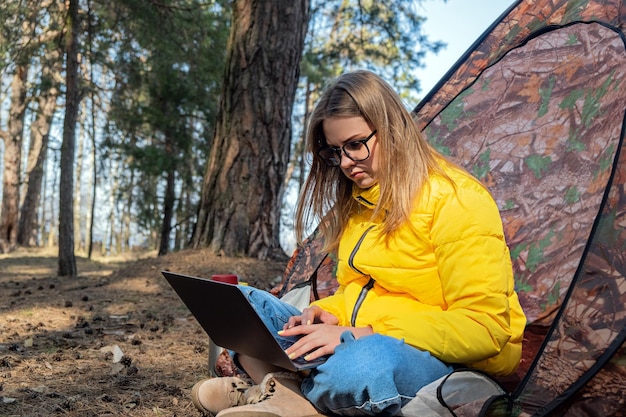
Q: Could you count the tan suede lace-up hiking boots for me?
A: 2